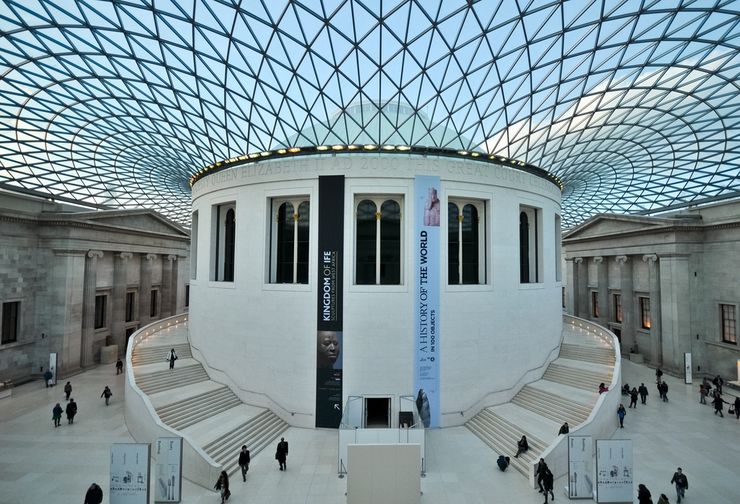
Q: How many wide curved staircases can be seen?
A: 2